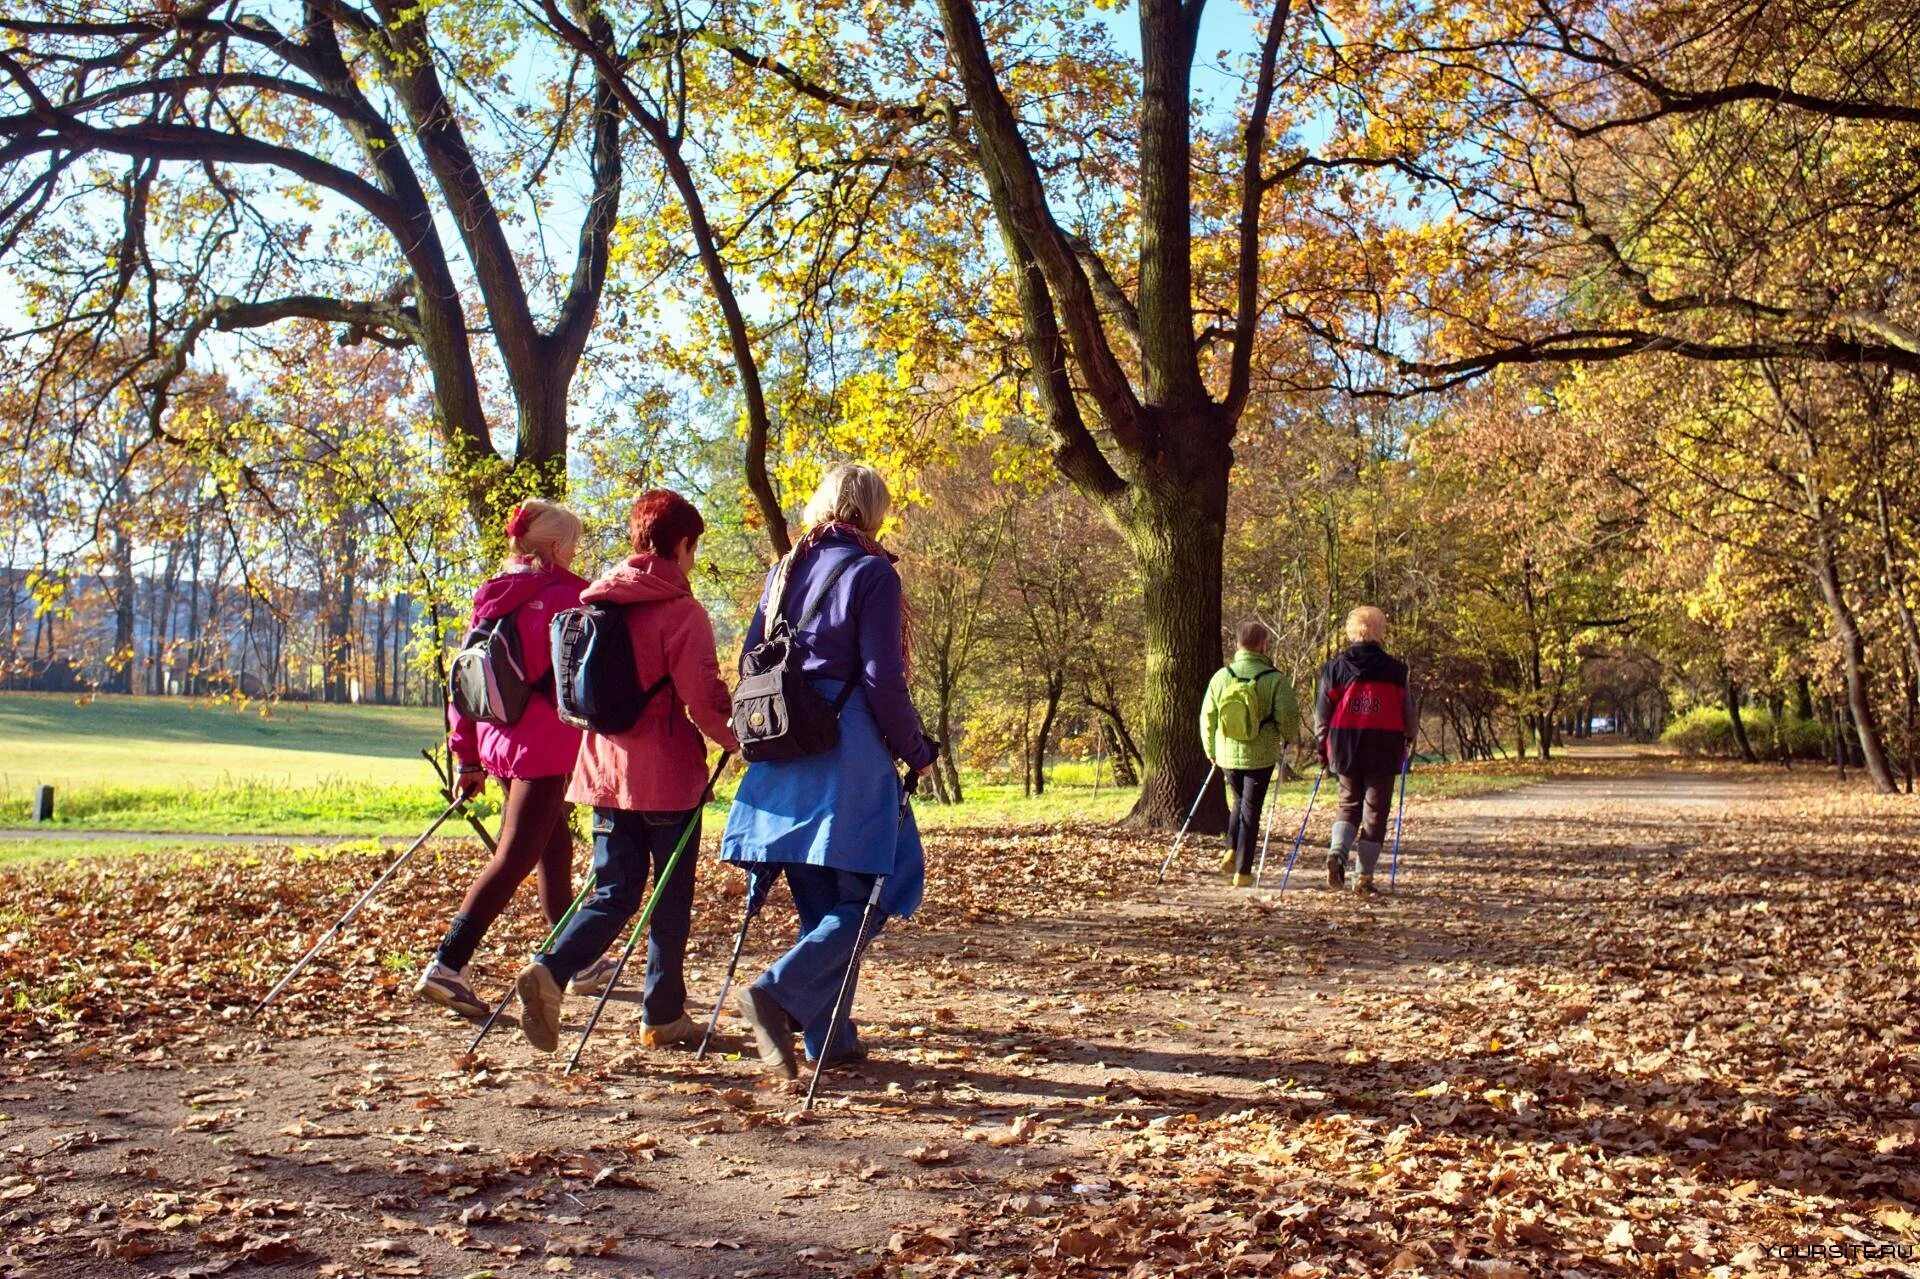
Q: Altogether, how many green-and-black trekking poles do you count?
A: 2